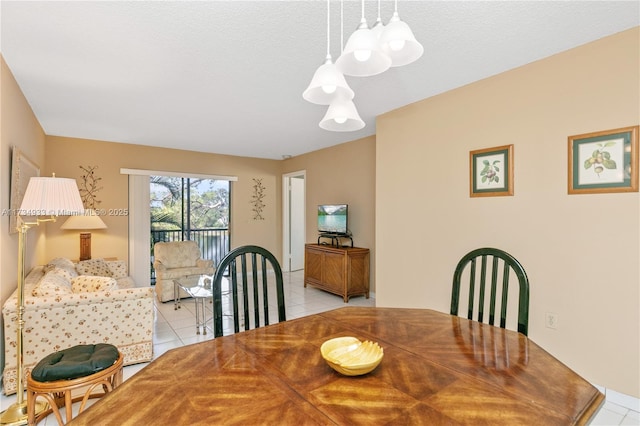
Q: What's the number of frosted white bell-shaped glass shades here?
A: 5